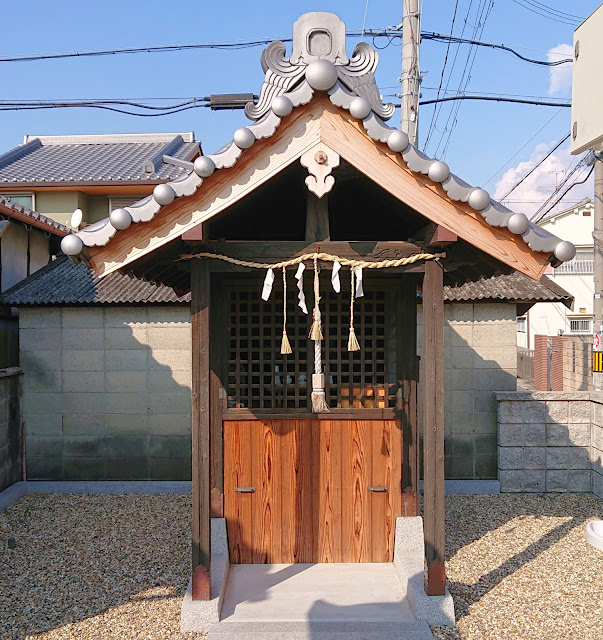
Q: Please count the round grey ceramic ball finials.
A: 13